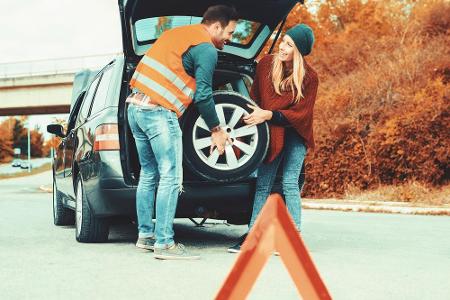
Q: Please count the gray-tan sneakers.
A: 2